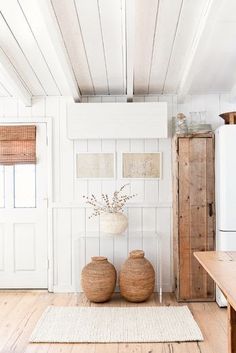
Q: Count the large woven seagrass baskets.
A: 2